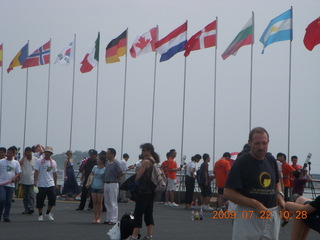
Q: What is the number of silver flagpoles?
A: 11